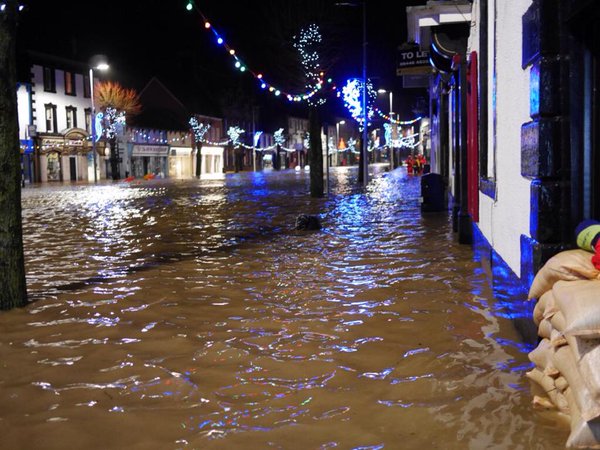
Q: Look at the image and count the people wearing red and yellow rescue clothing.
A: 2